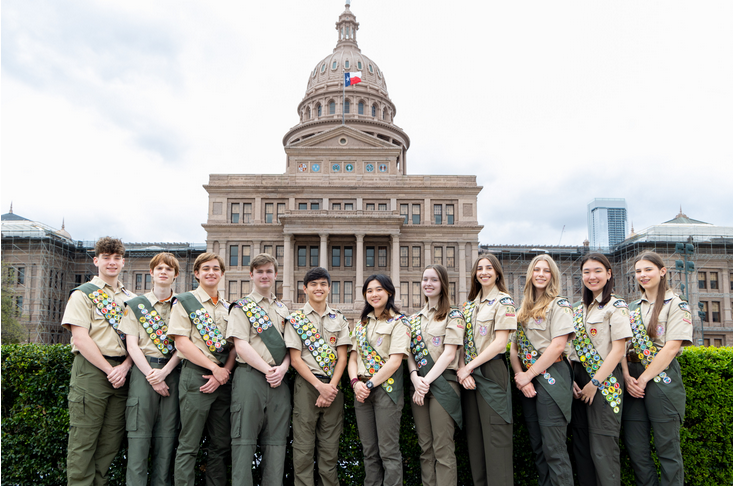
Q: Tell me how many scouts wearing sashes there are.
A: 11